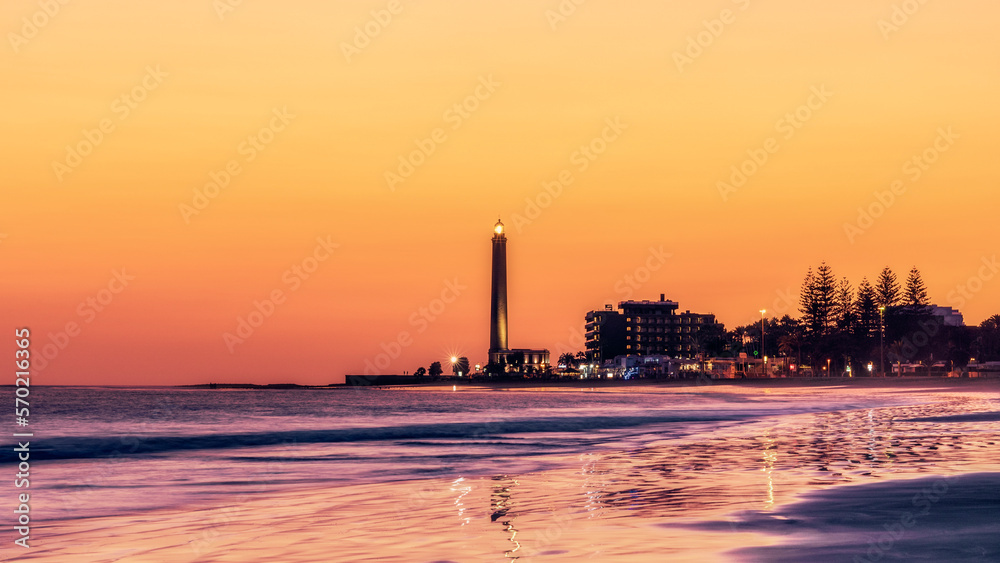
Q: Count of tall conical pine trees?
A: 6